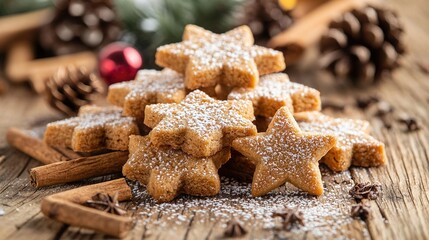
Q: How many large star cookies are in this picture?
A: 8